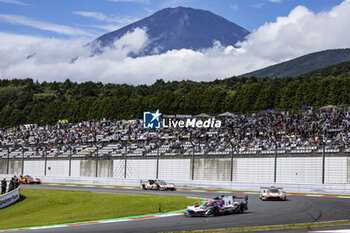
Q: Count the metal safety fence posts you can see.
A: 11